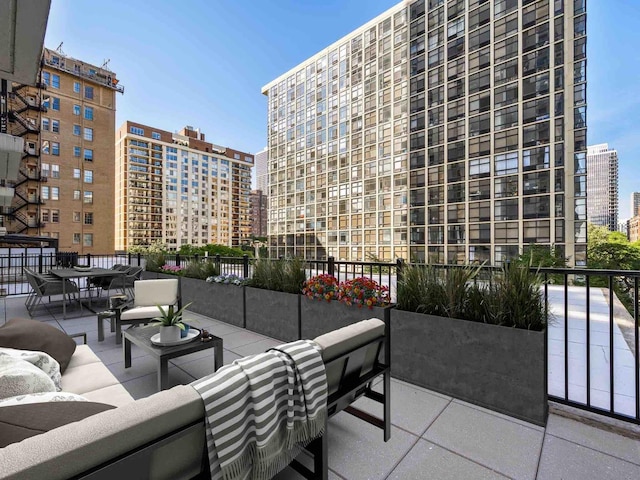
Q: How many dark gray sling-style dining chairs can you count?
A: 6